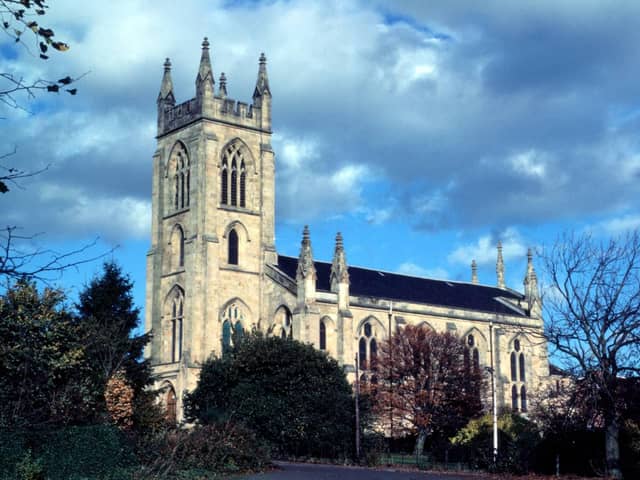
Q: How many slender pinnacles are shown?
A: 9